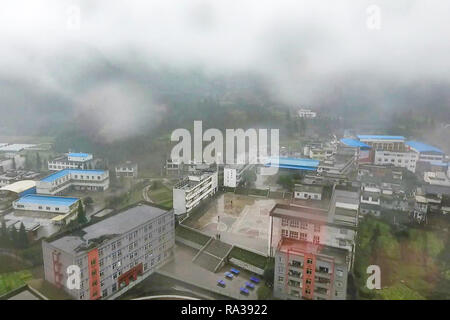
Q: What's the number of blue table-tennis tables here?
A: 6